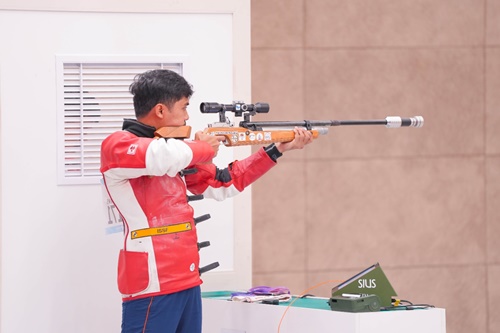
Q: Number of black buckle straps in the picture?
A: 5